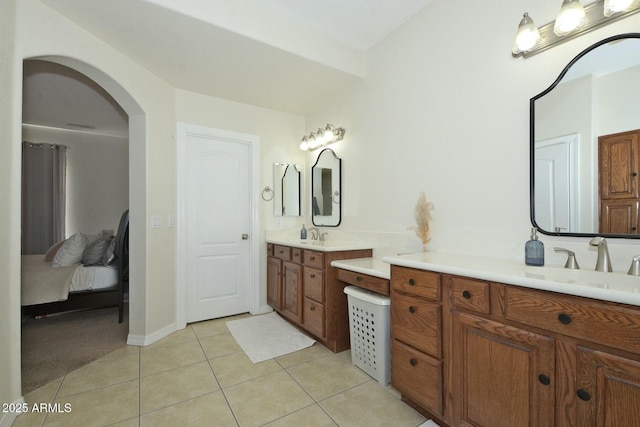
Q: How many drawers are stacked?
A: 6